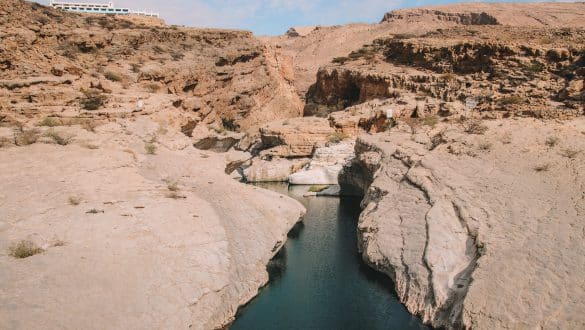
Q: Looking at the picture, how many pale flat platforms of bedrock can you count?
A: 2